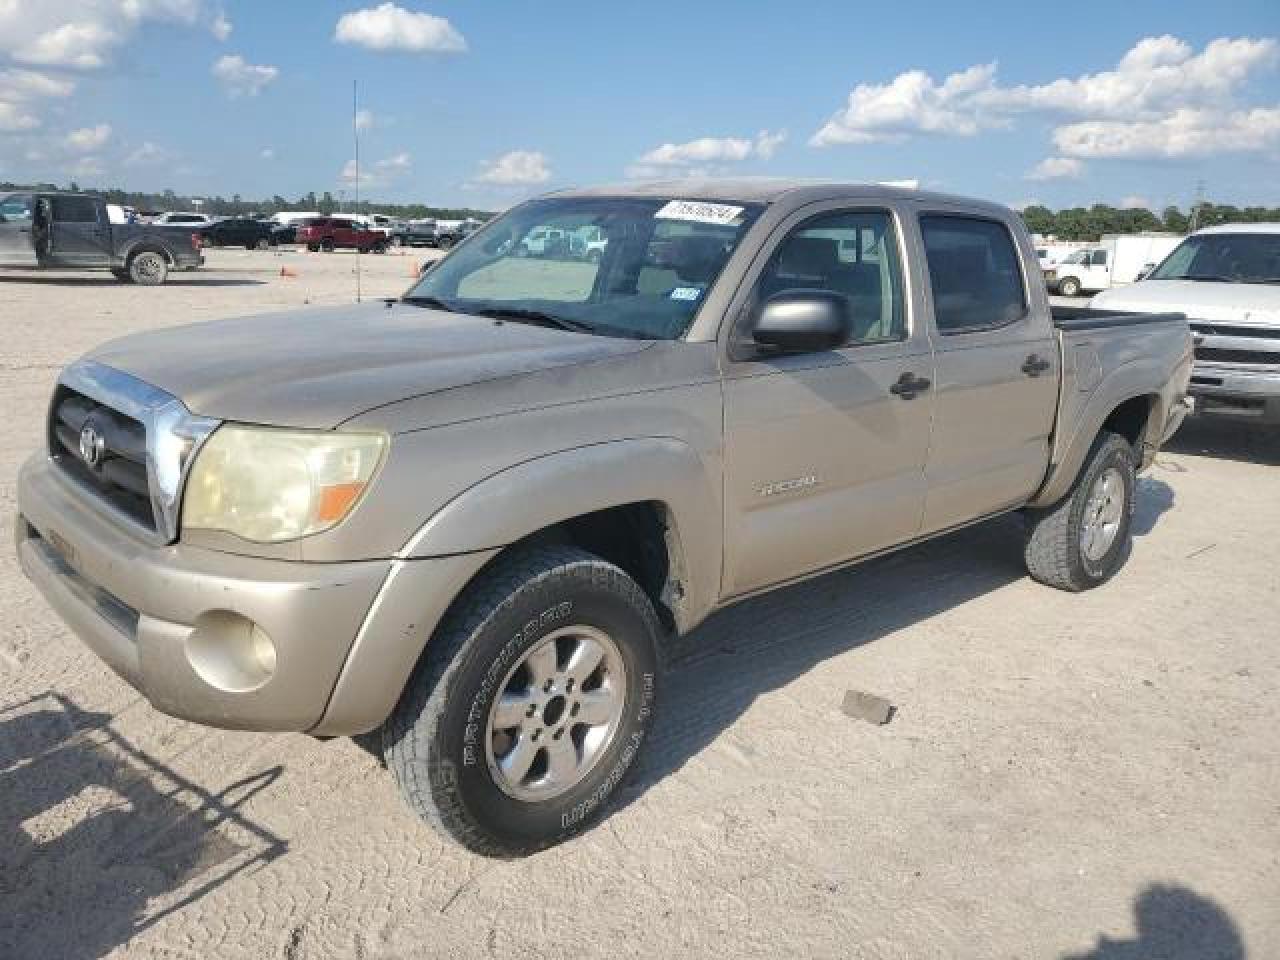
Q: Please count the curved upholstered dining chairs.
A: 0